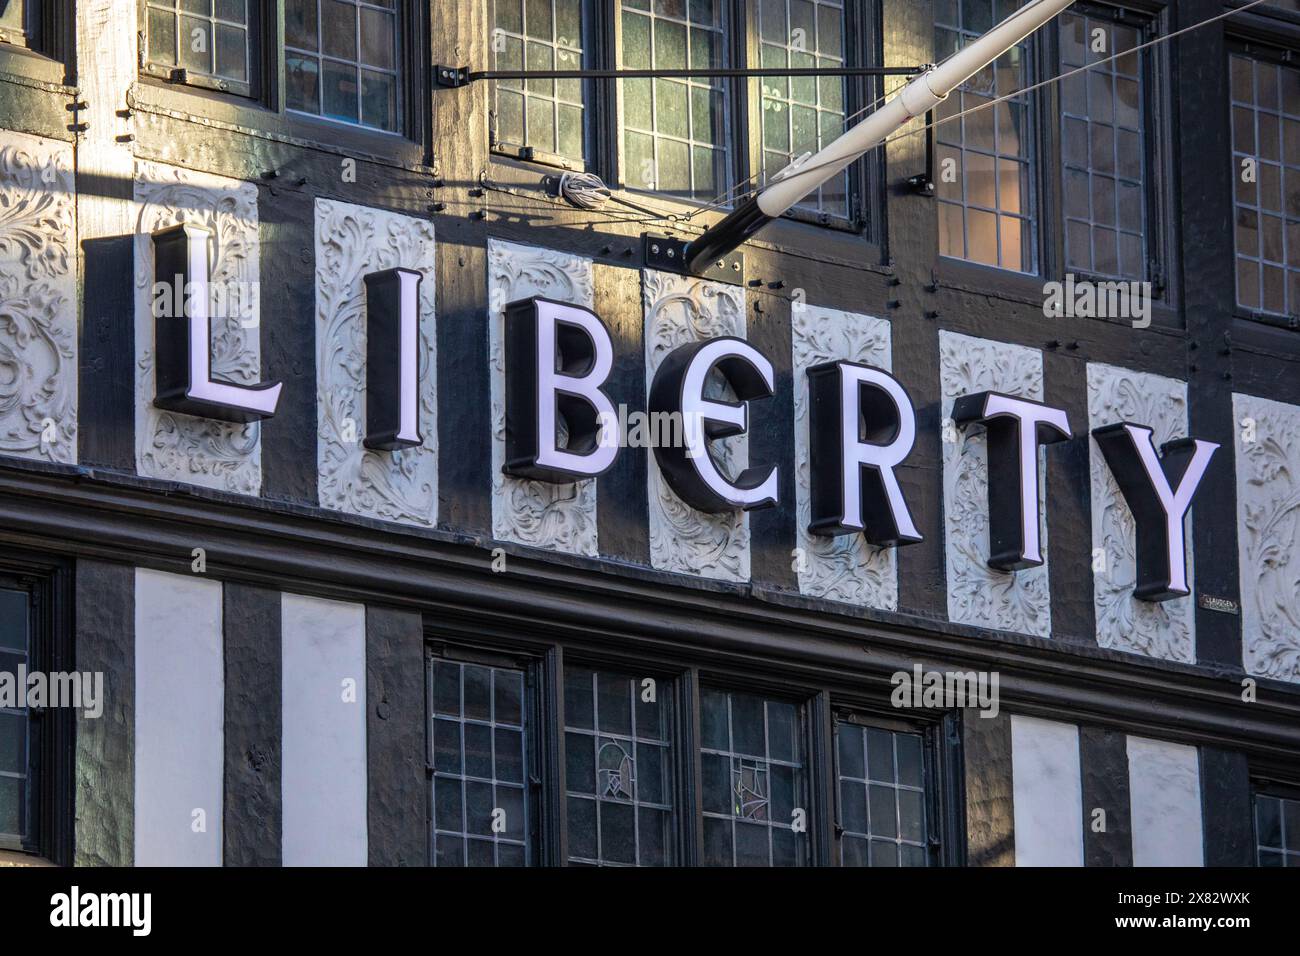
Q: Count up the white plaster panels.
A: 13